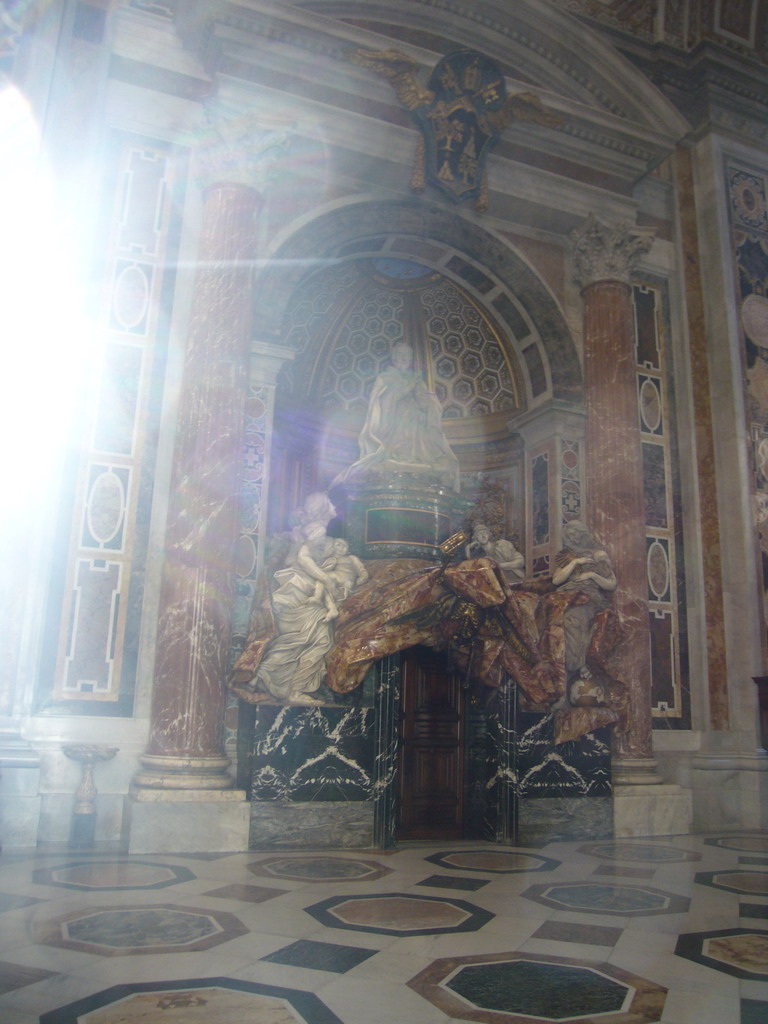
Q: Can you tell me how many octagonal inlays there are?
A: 12